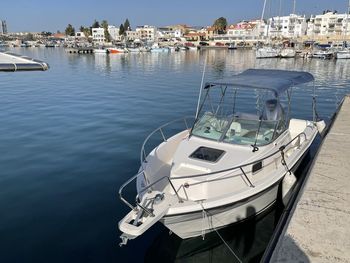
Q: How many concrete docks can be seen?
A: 1